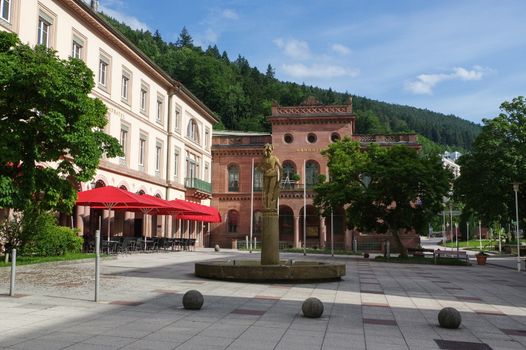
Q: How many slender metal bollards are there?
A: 2